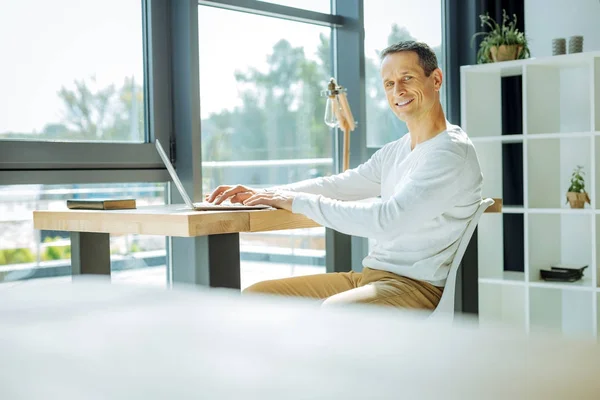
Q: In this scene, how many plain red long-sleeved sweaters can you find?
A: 0